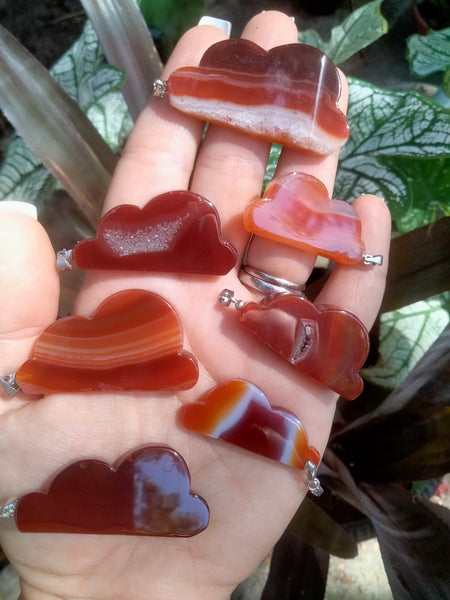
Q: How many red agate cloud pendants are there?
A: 7